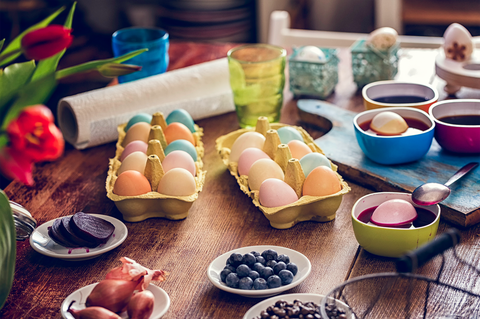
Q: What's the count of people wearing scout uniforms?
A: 0